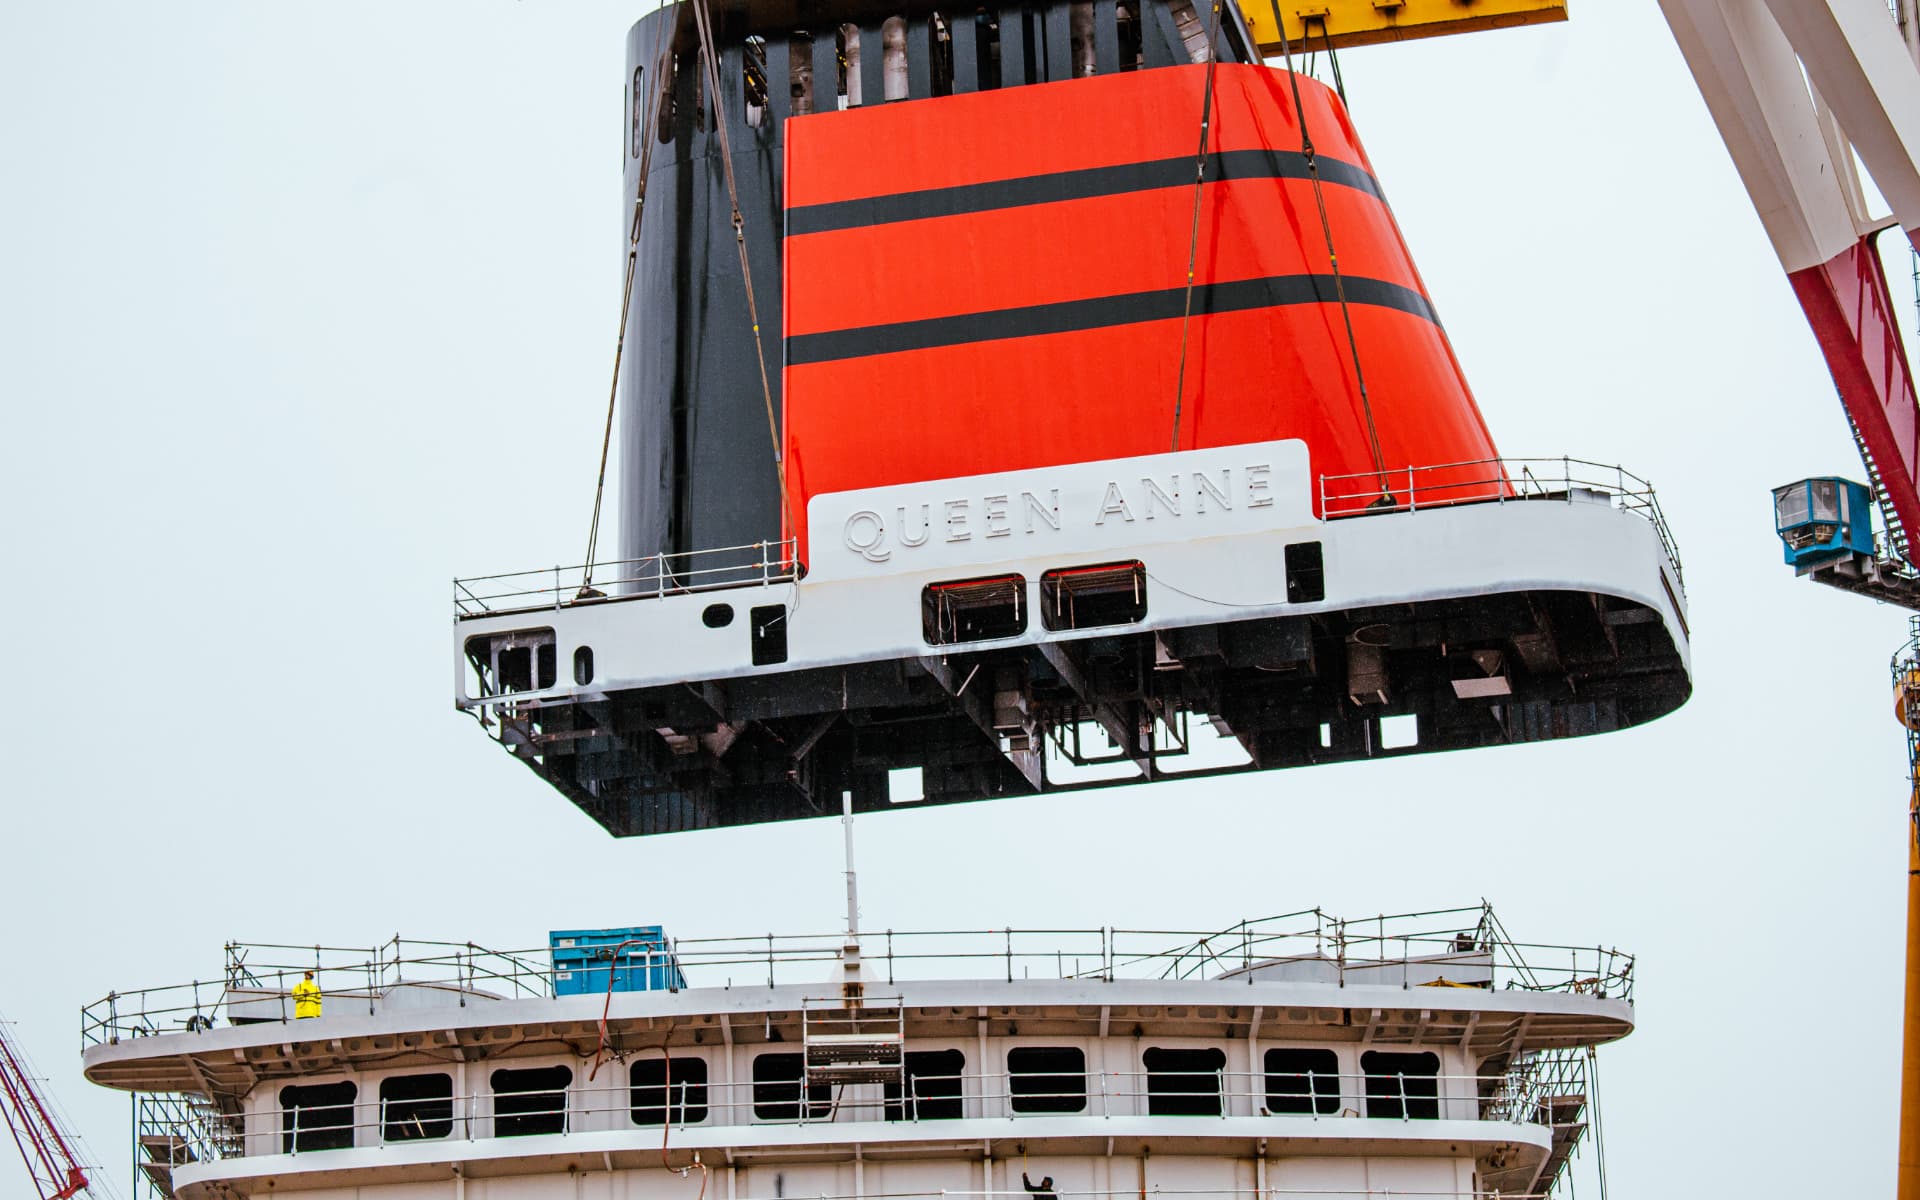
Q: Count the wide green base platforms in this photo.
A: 0